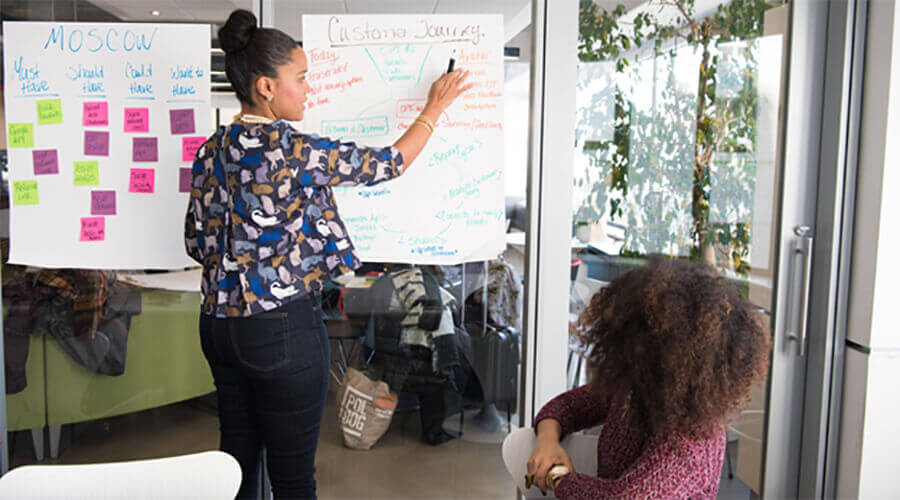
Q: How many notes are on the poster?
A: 15